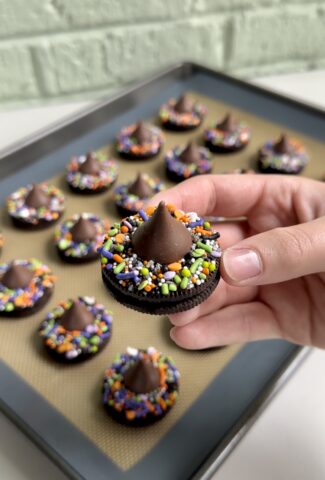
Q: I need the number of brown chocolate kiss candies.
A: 13